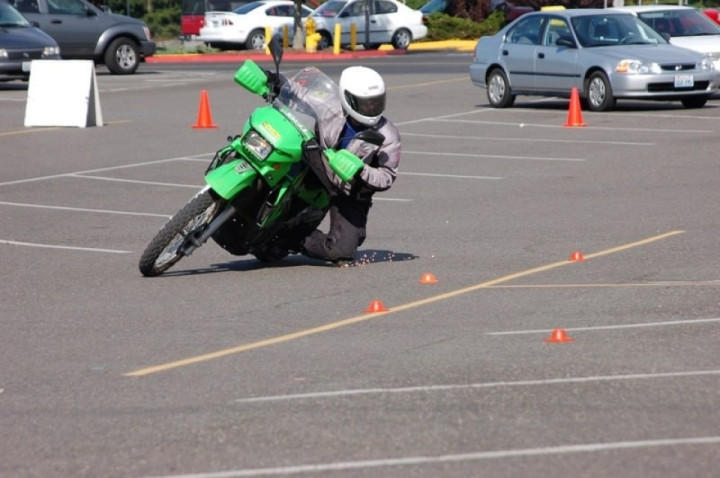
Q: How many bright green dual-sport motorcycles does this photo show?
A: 1